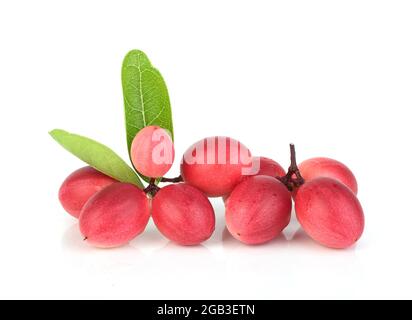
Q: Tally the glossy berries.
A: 9